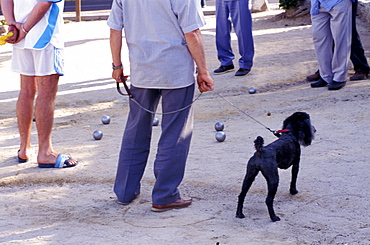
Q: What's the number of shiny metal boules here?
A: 6